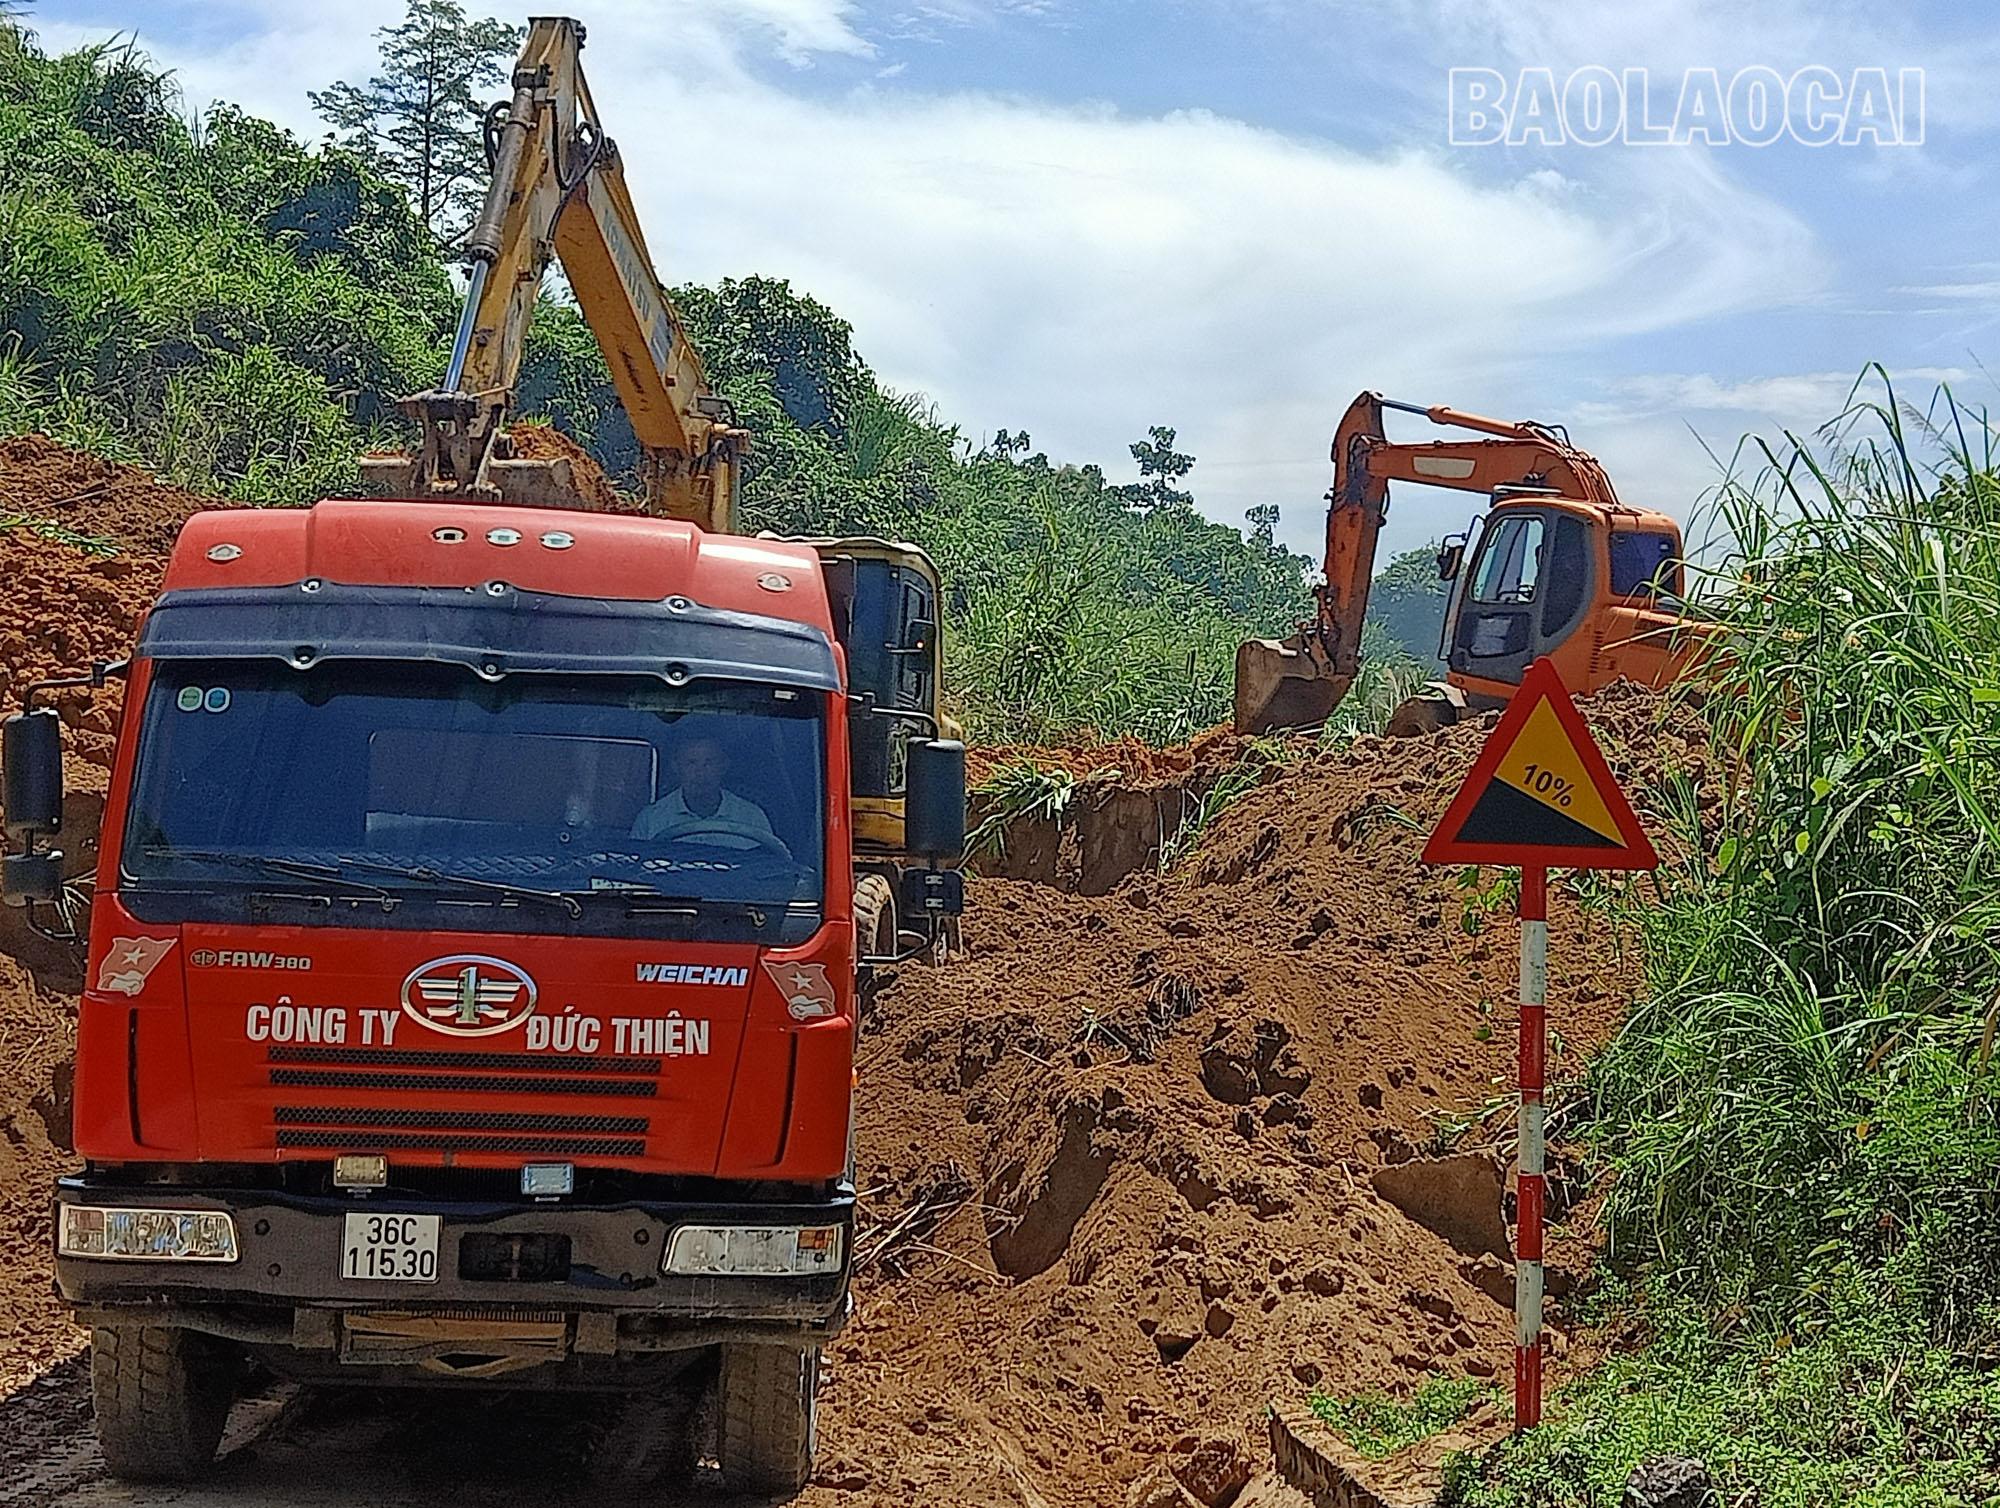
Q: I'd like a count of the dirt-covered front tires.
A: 2